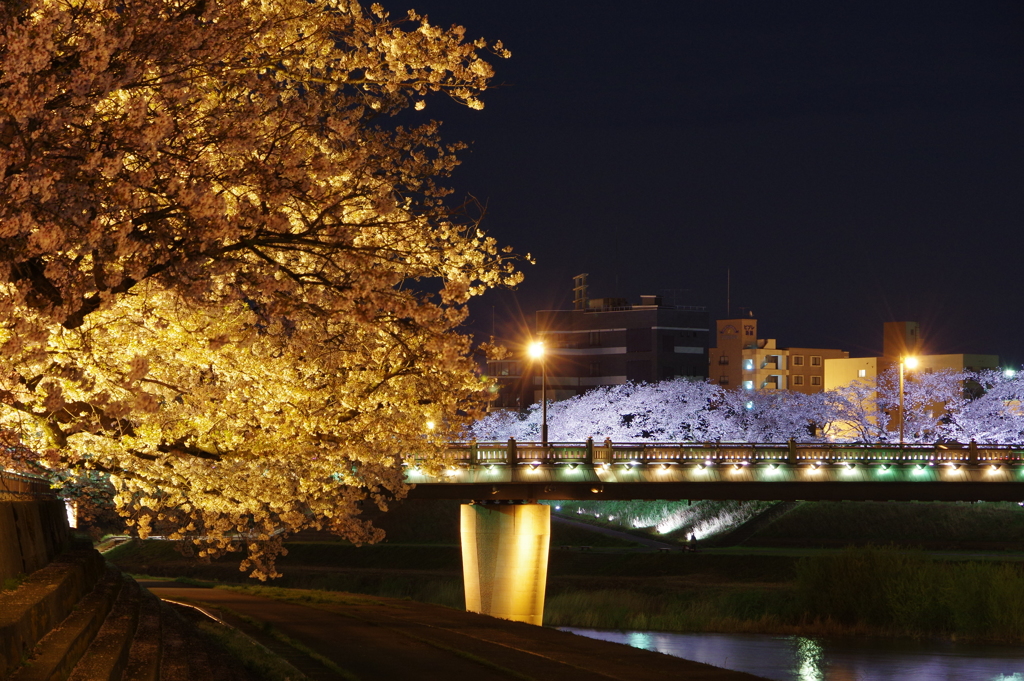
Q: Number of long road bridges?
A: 1